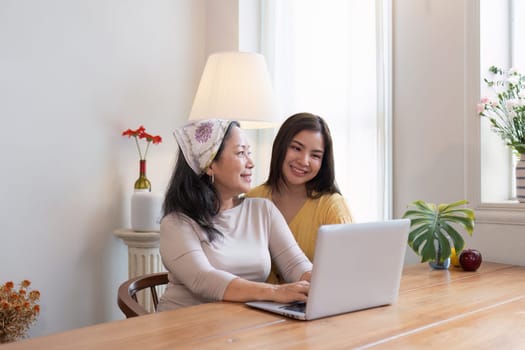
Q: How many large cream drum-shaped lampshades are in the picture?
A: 1